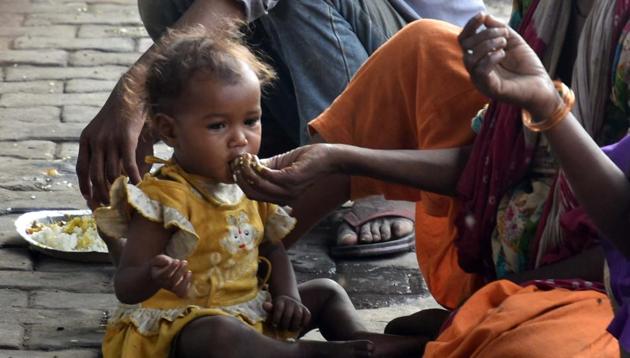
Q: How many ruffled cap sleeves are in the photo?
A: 2